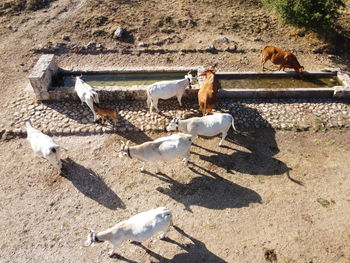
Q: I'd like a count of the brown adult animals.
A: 2